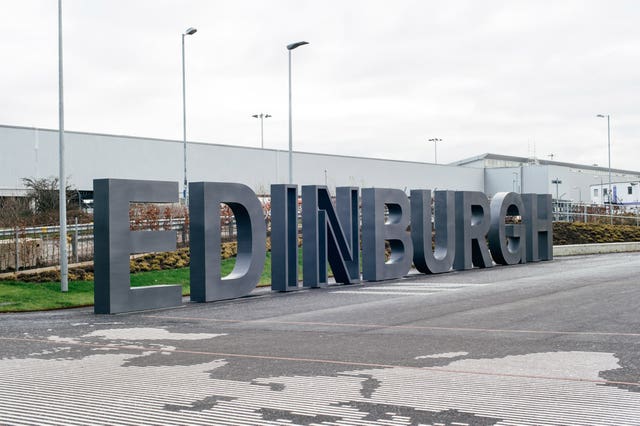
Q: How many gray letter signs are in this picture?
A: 9